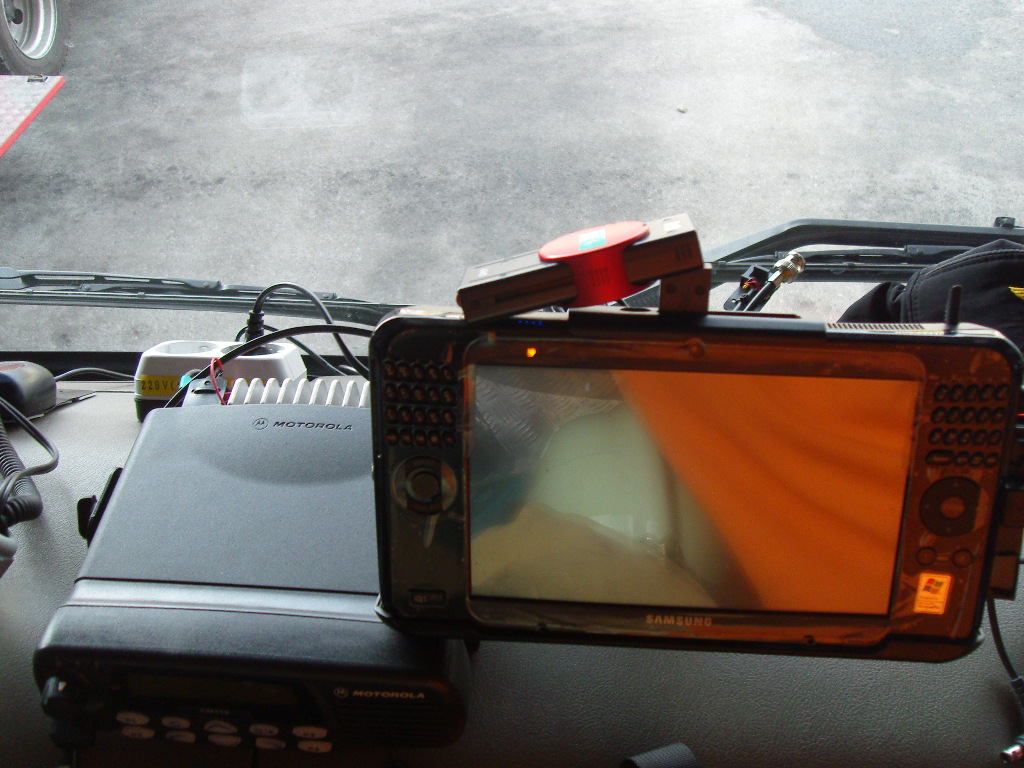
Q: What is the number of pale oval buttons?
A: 10